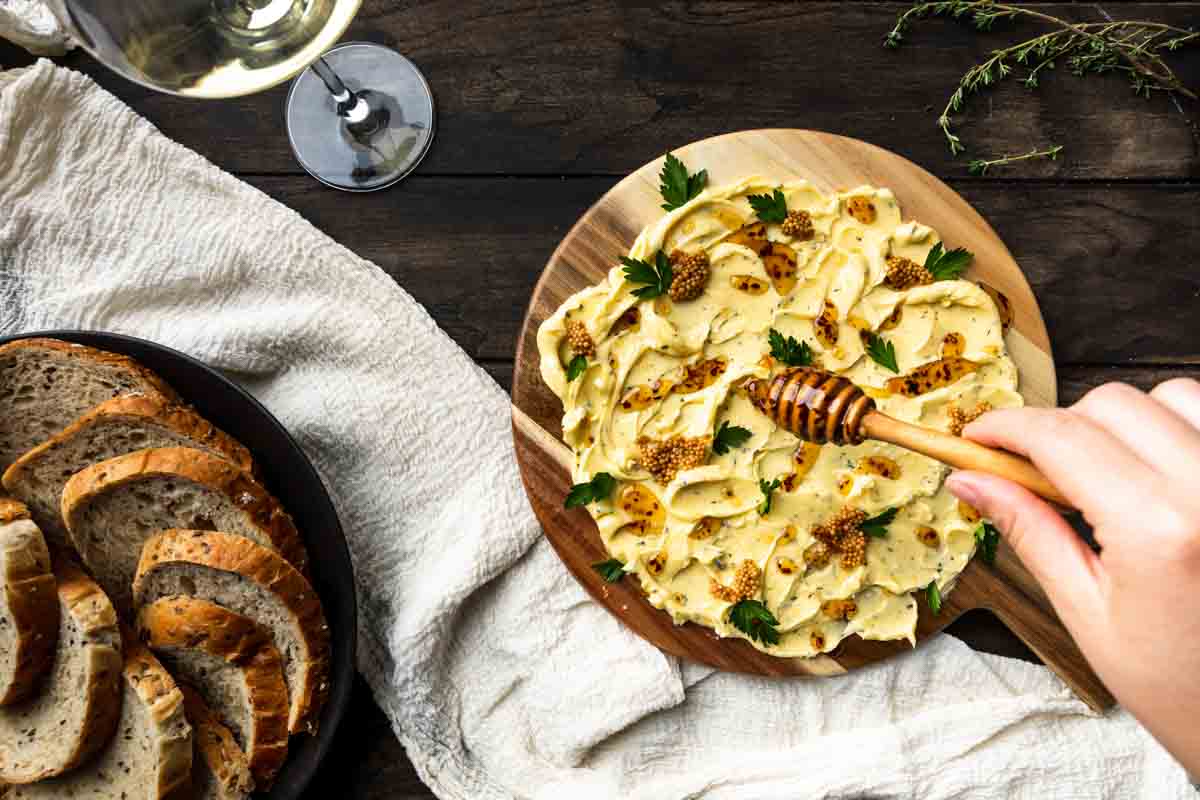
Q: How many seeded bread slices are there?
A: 9